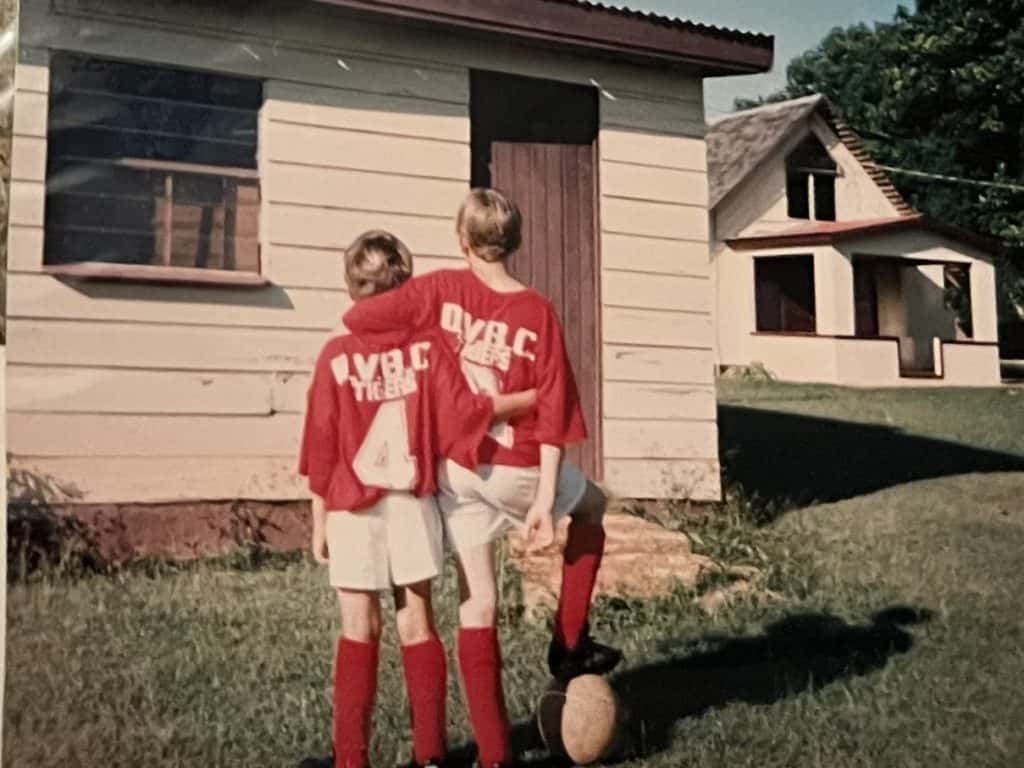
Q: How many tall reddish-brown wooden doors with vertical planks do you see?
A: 1